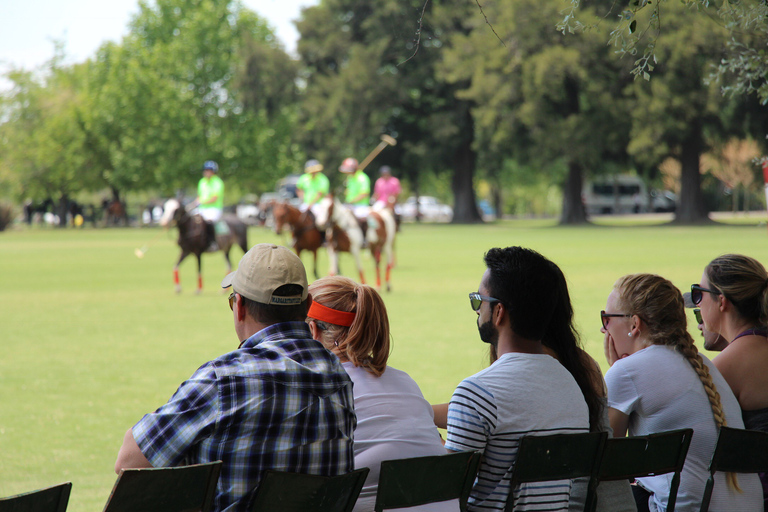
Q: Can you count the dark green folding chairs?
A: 7